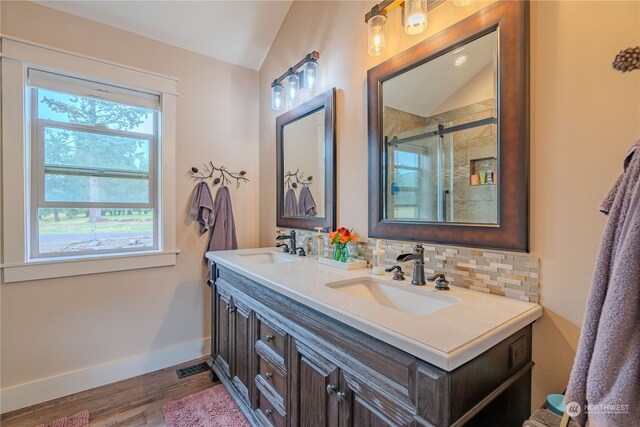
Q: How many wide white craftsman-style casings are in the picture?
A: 1